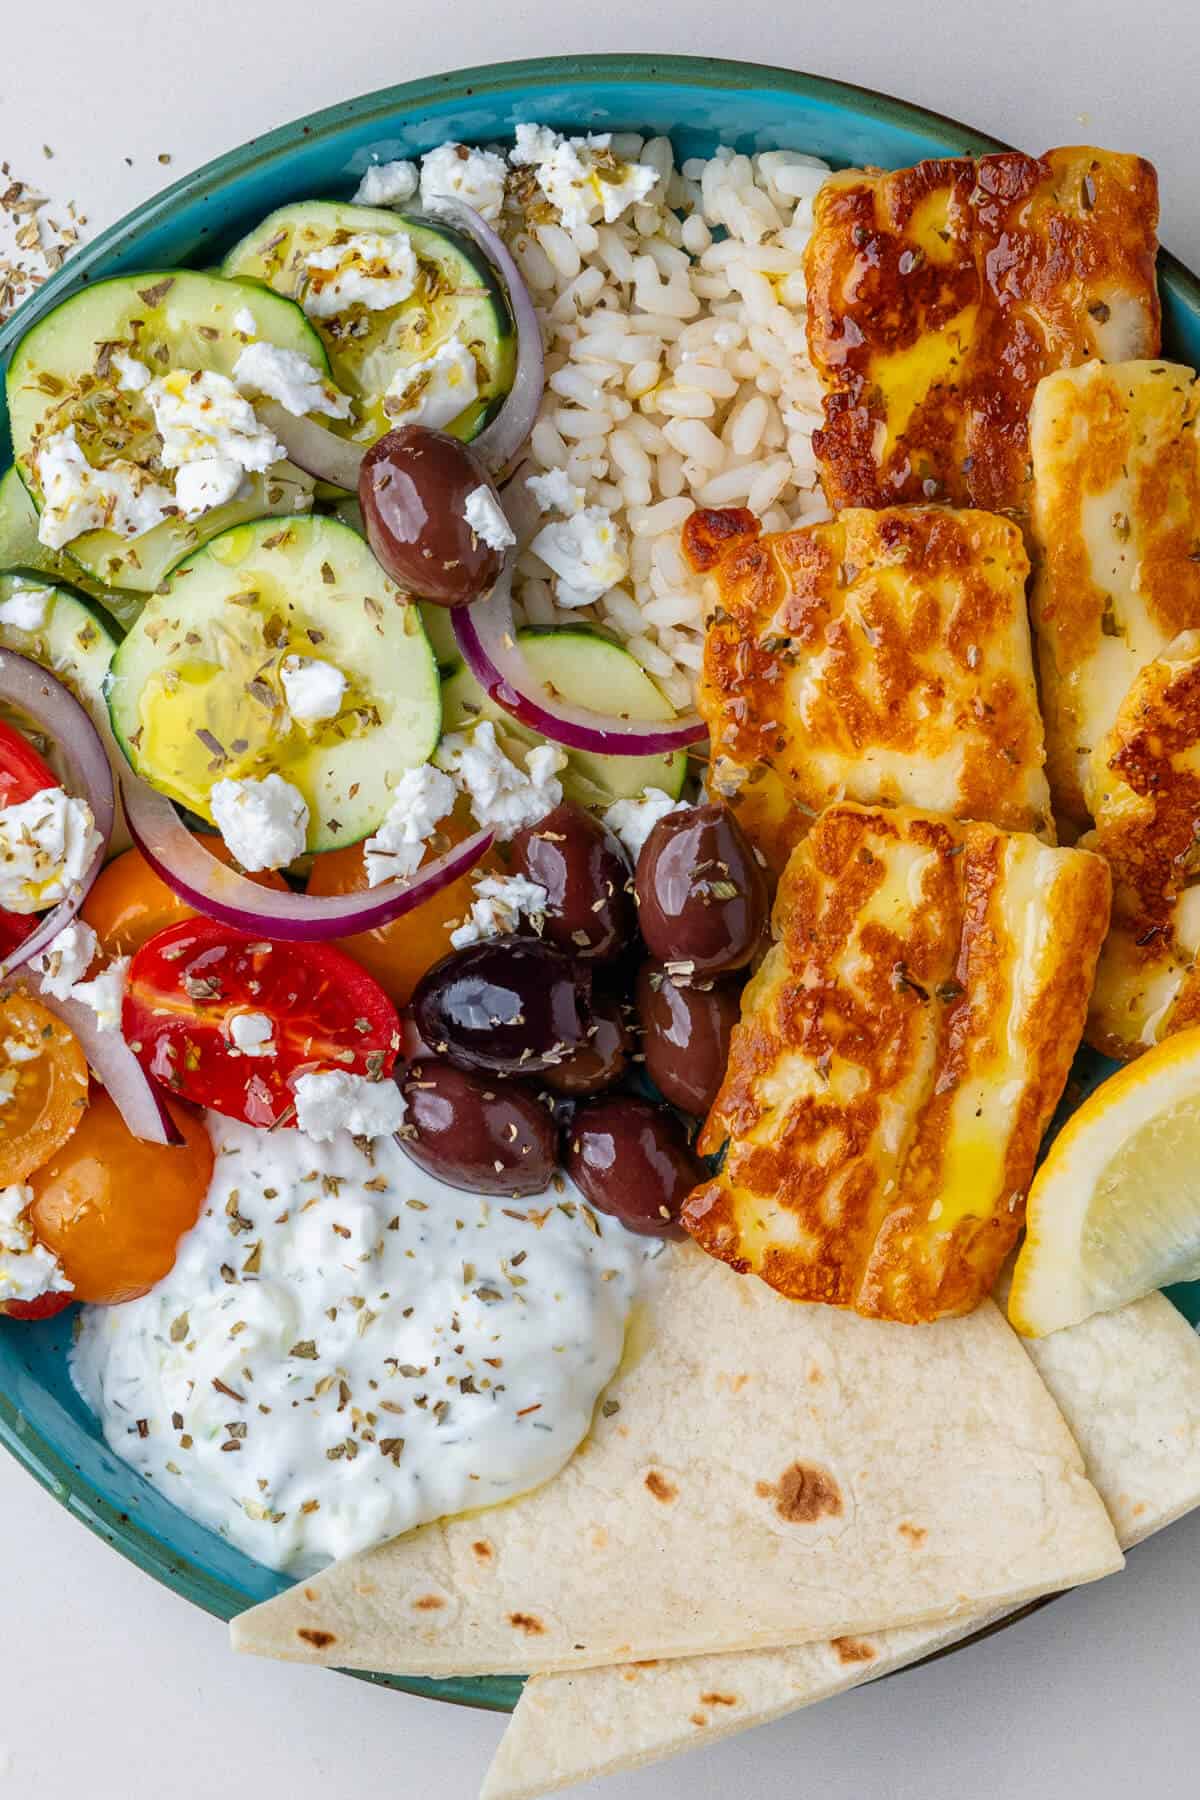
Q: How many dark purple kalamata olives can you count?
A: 8